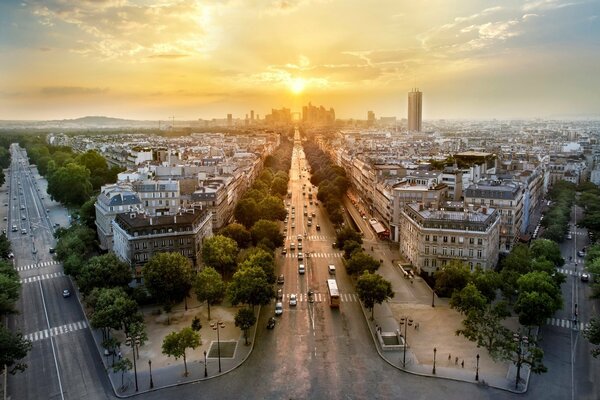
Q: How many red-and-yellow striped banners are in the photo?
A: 0